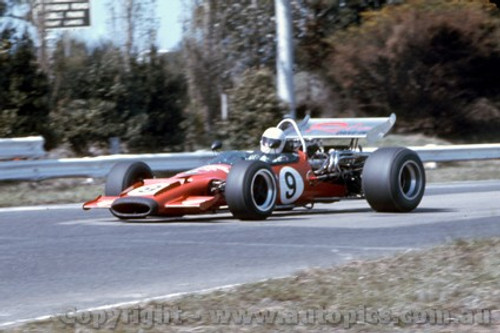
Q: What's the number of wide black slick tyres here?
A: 3